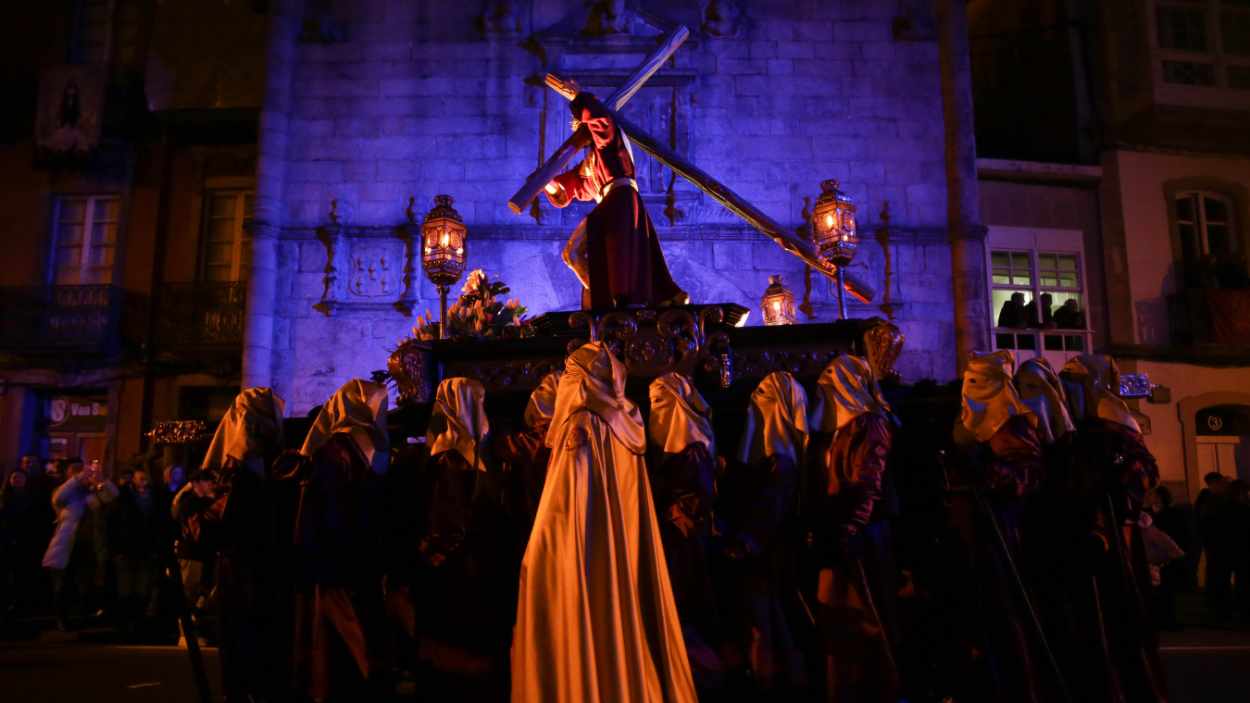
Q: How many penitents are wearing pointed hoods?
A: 11